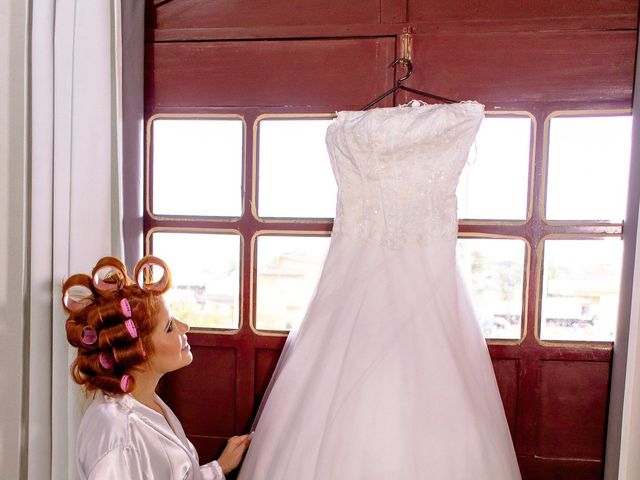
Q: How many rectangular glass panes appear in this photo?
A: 8